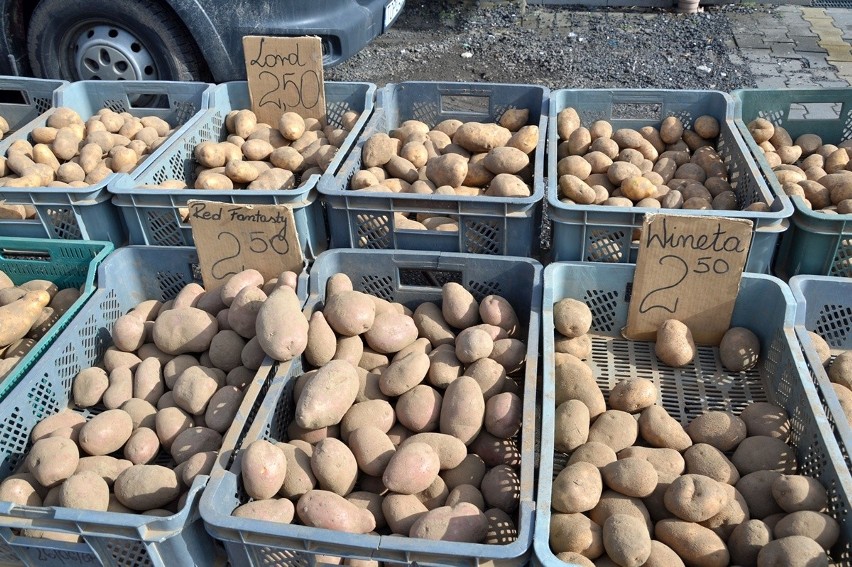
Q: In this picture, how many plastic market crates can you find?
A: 11